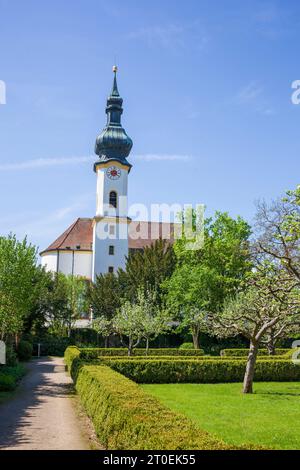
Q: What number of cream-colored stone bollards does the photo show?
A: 0